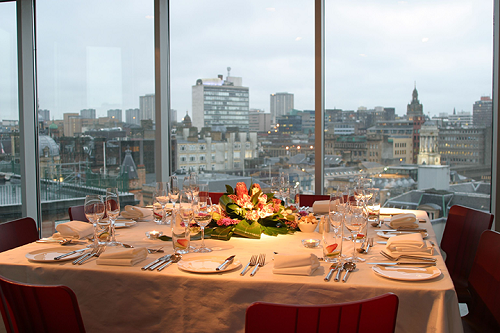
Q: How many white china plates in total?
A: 5